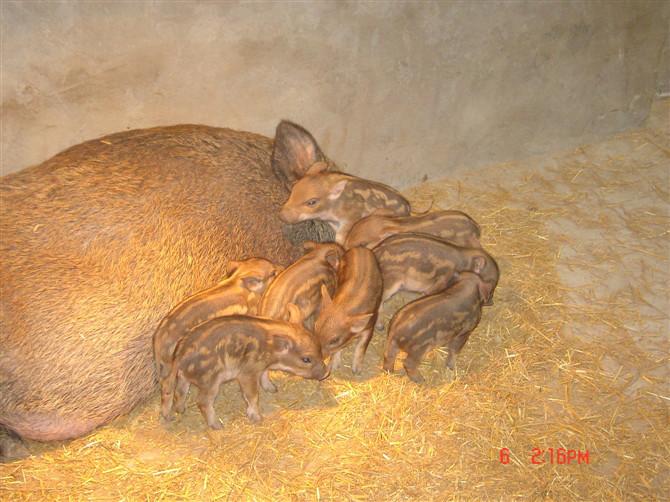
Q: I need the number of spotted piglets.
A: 8